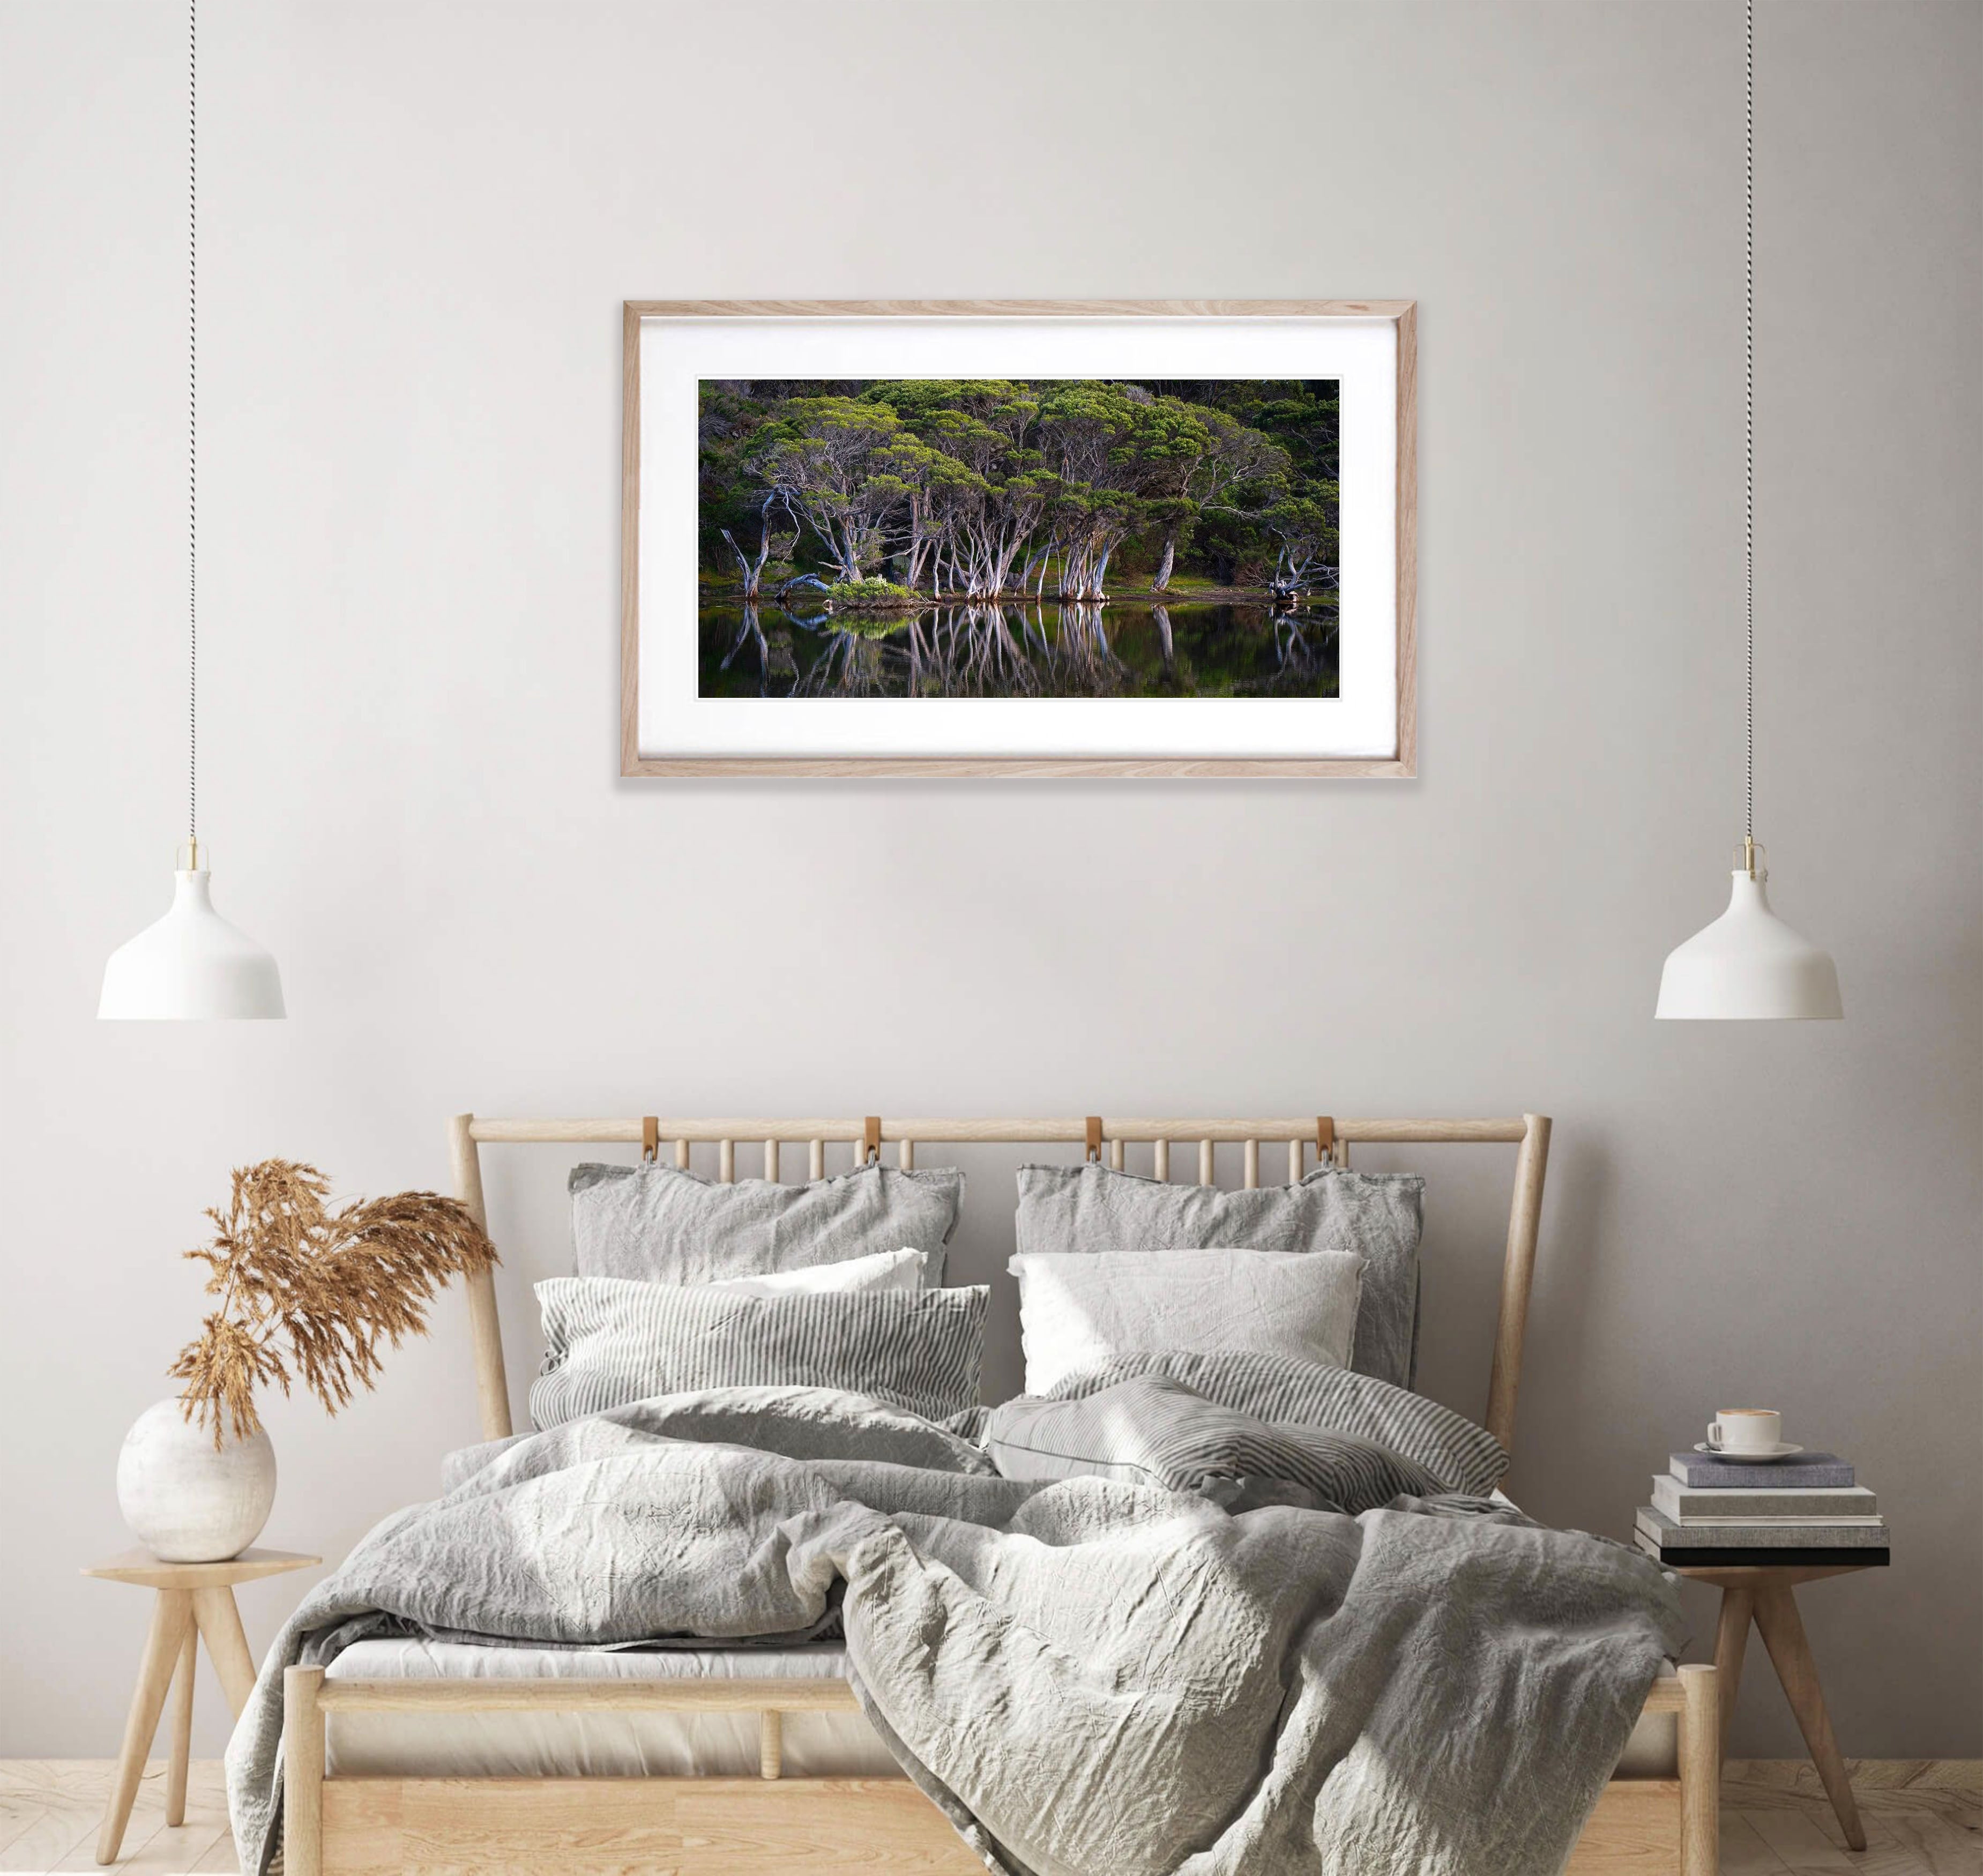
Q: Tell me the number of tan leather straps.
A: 4